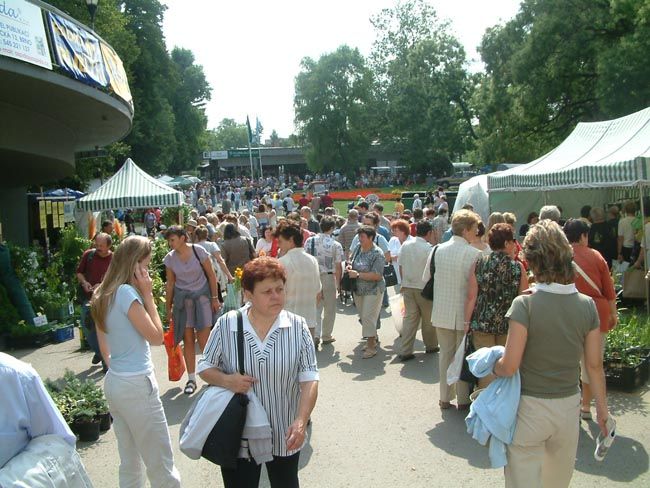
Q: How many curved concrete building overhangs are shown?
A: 1